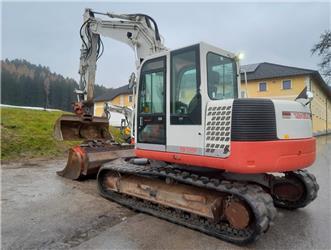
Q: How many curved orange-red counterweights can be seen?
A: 1